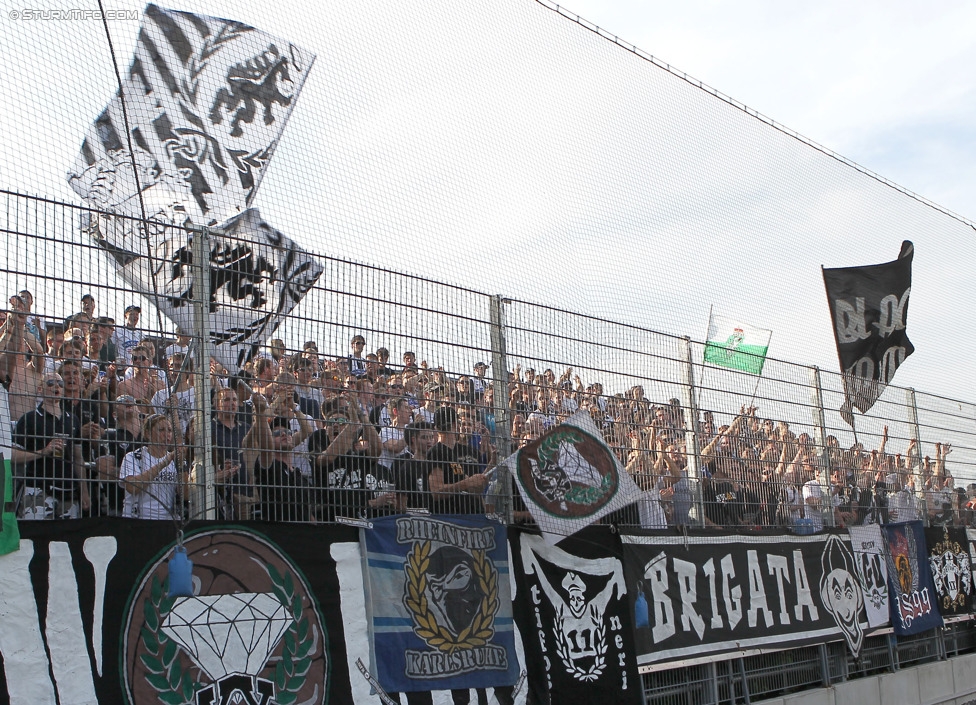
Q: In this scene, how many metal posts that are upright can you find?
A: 5